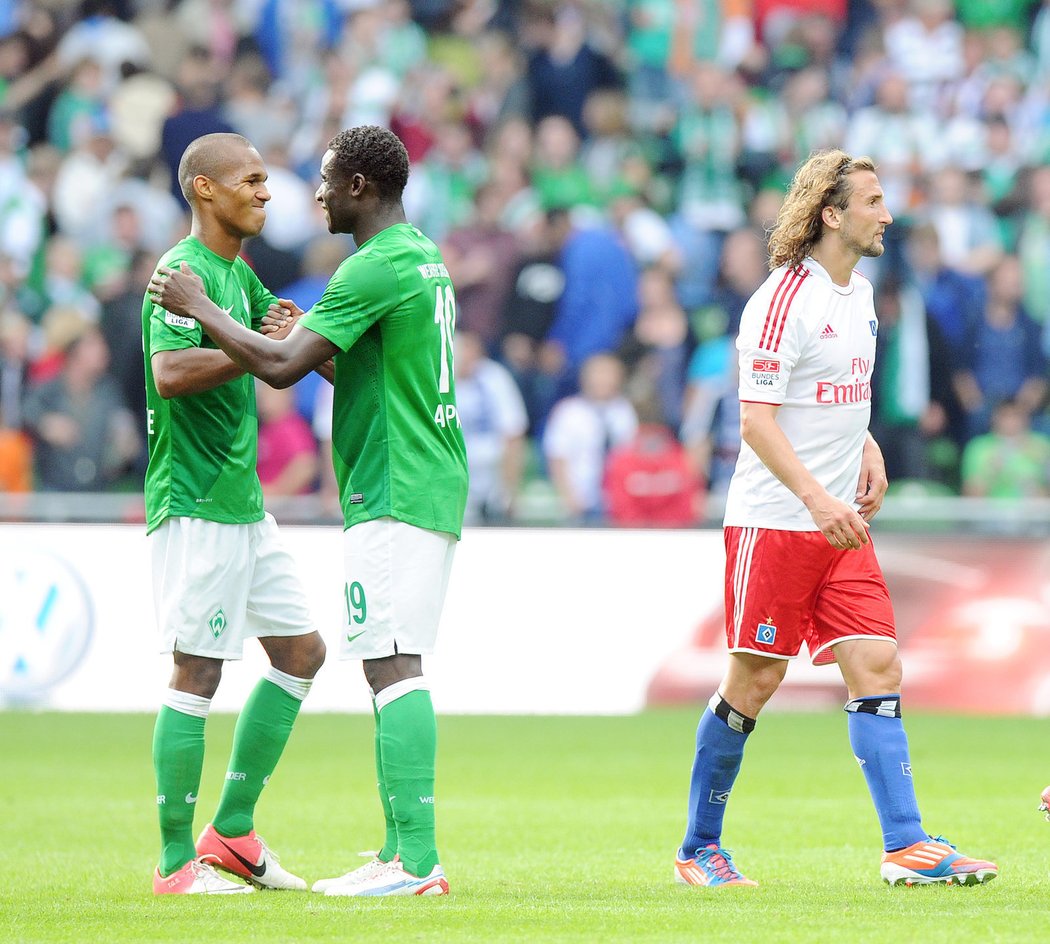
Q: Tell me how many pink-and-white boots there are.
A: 2